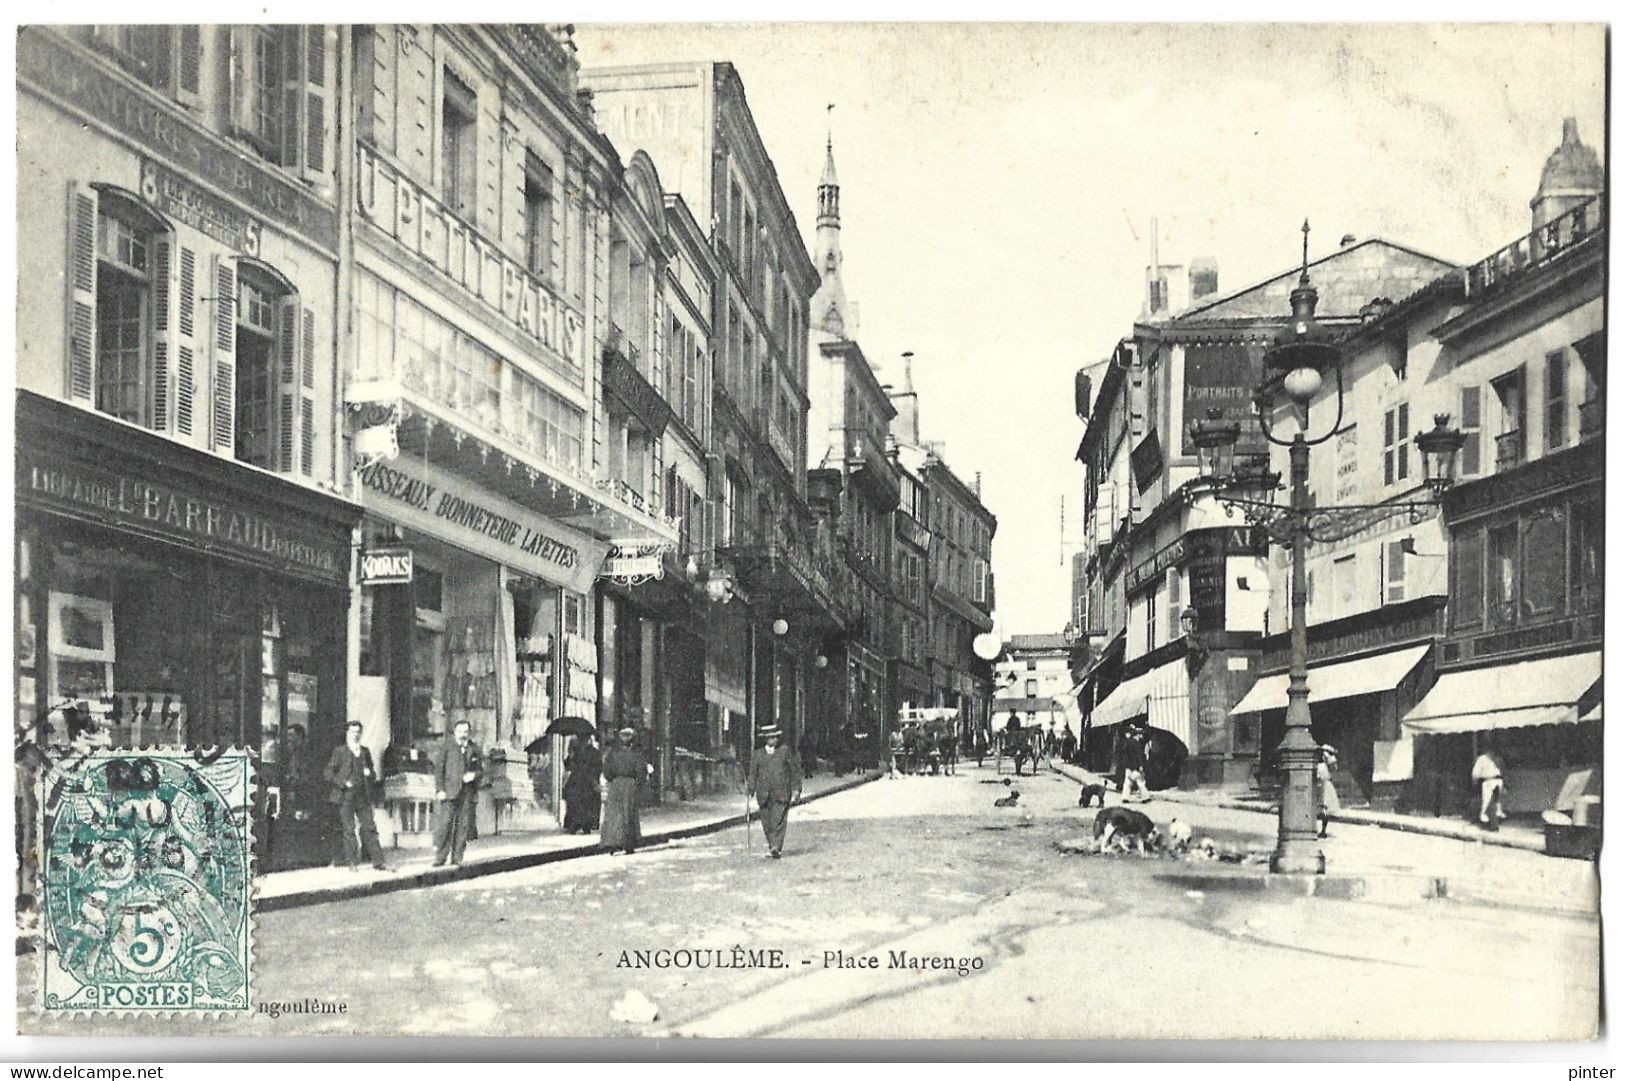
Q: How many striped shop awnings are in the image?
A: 1